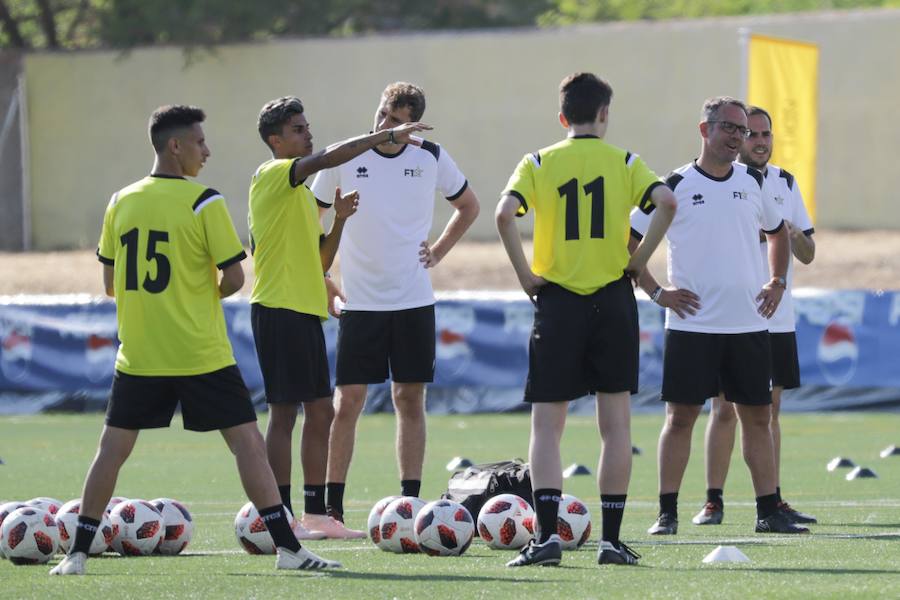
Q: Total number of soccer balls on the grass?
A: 13